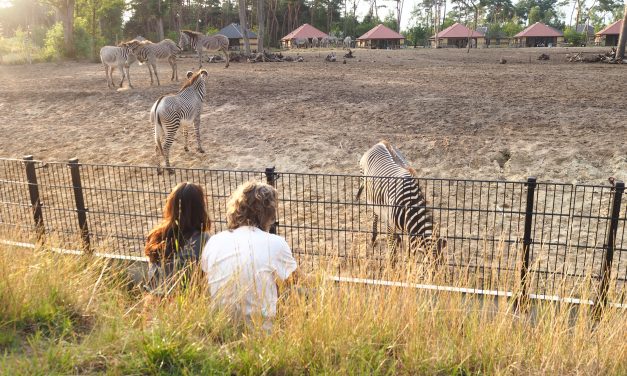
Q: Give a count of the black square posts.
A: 5